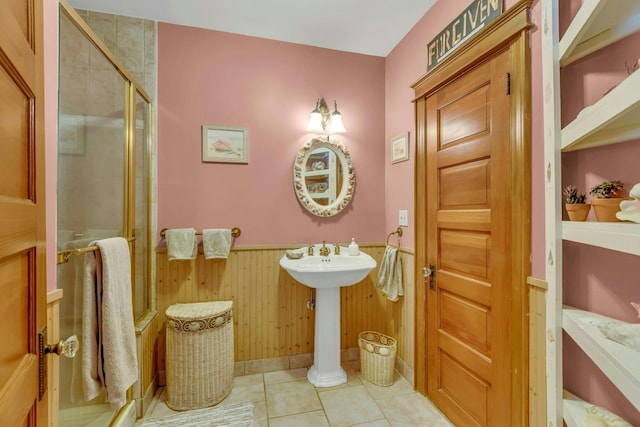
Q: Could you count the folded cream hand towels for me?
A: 2